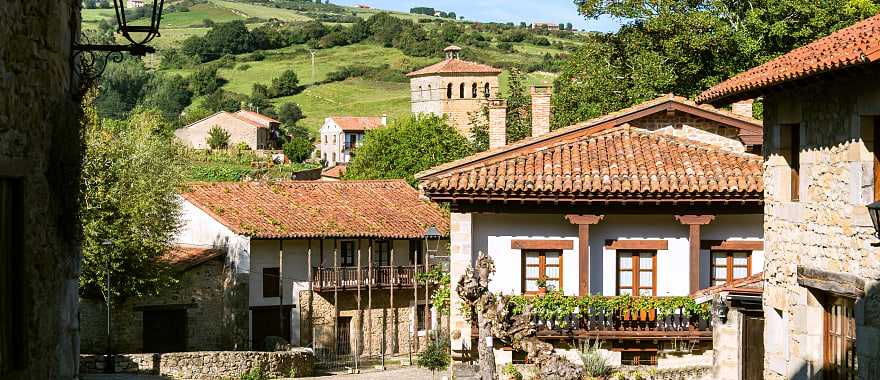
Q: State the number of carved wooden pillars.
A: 2